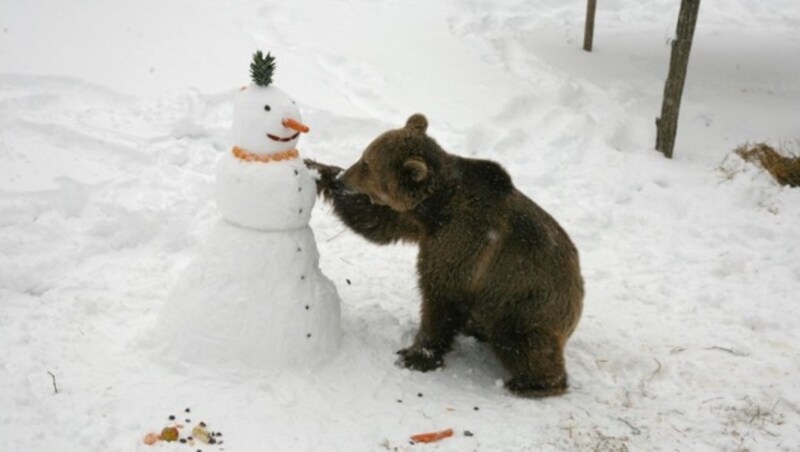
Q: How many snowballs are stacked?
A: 3